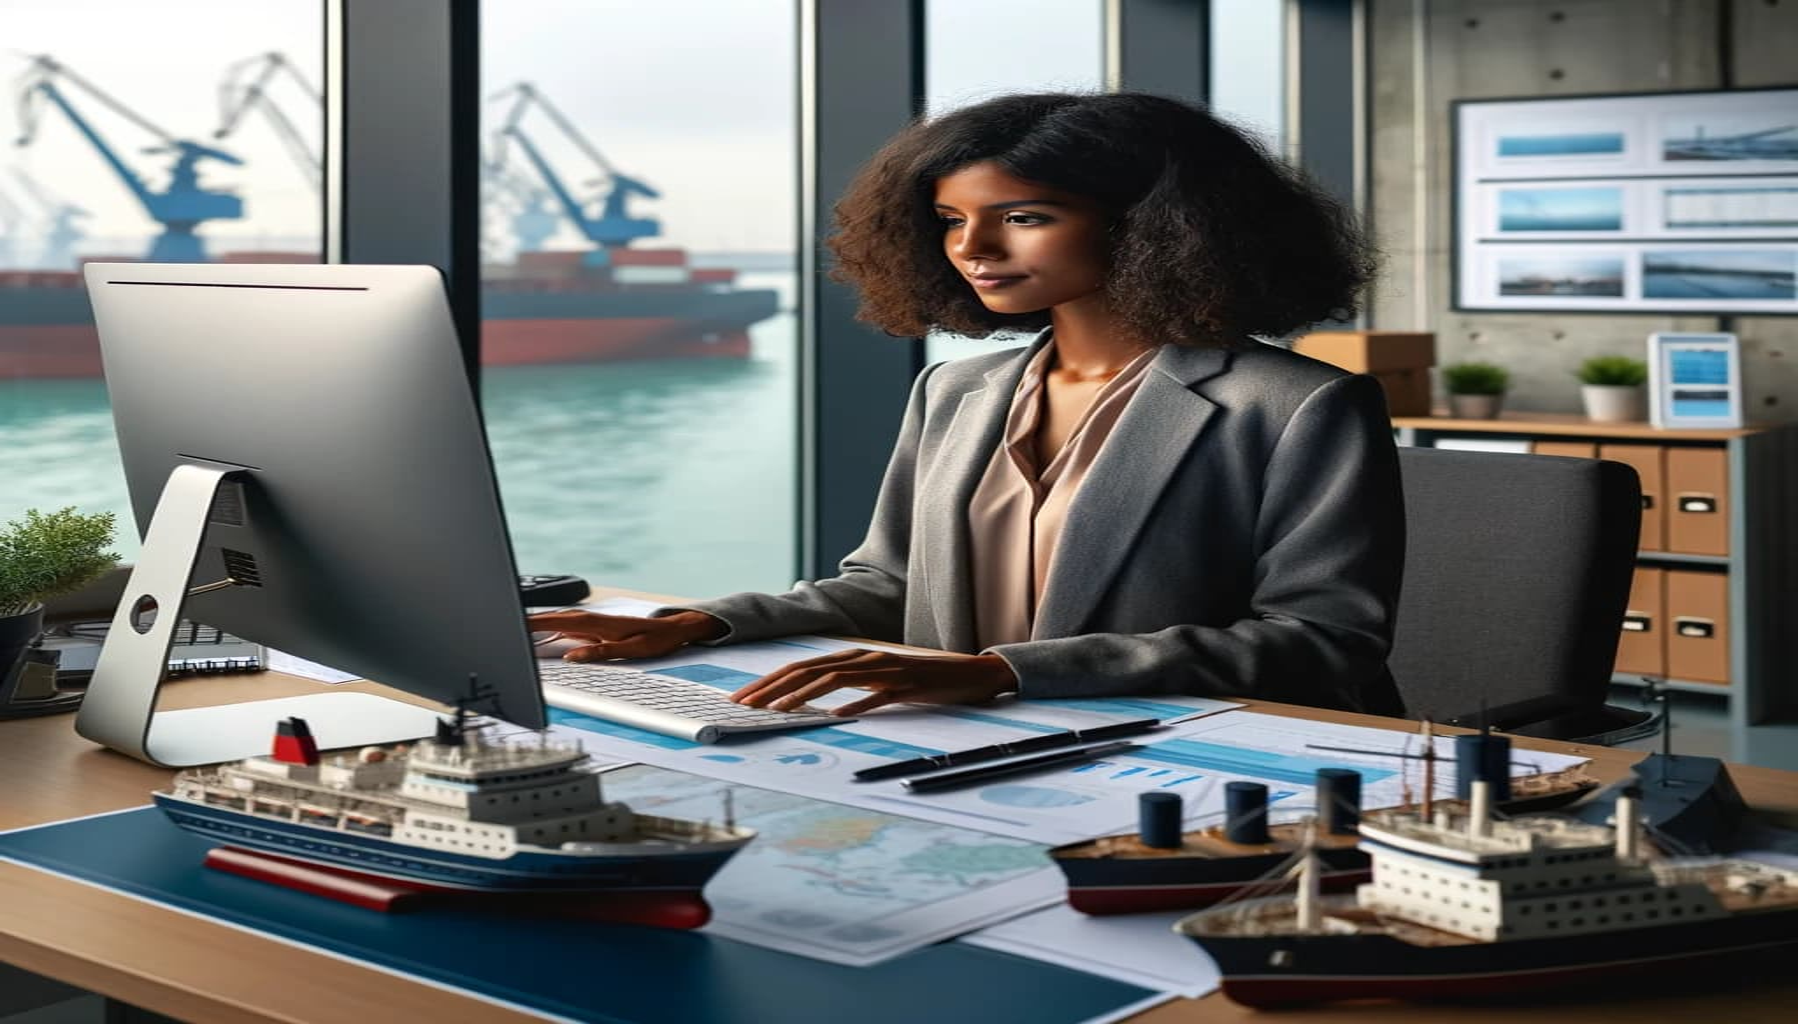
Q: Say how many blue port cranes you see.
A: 2